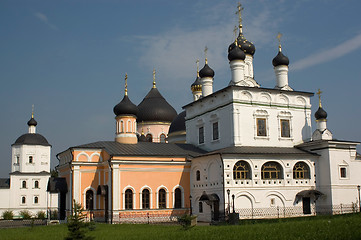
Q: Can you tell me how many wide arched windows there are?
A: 3